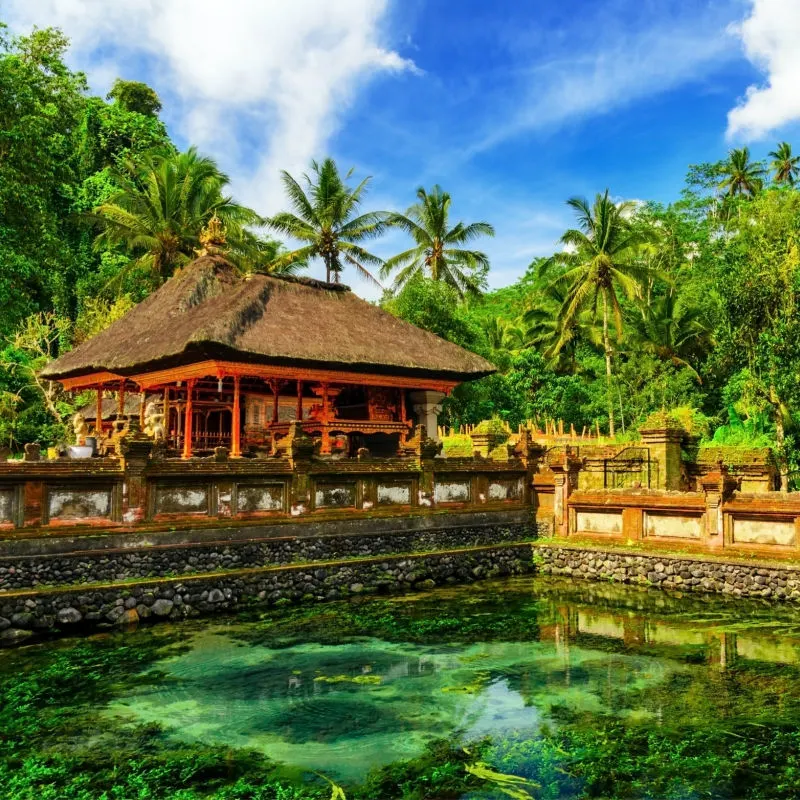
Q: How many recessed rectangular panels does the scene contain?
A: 11